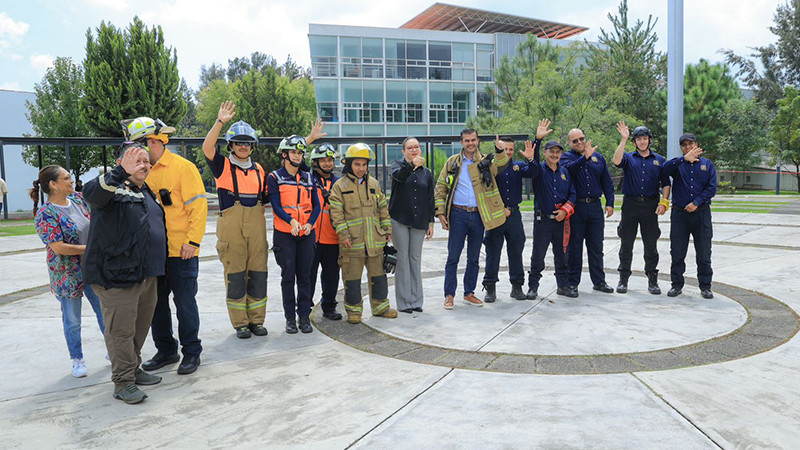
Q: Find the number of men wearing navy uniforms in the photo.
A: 5